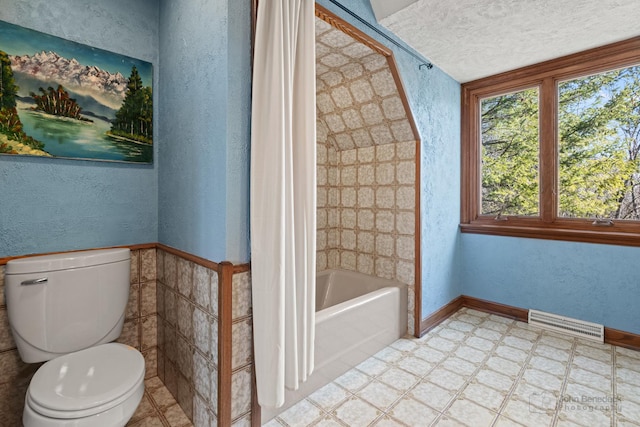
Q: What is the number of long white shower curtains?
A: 1